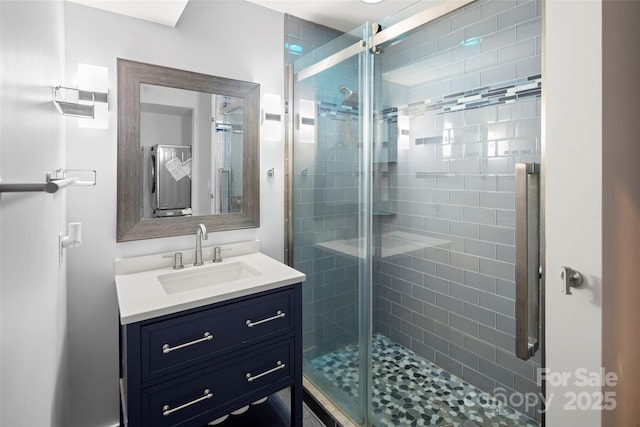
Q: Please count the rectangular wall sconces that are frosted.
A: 2